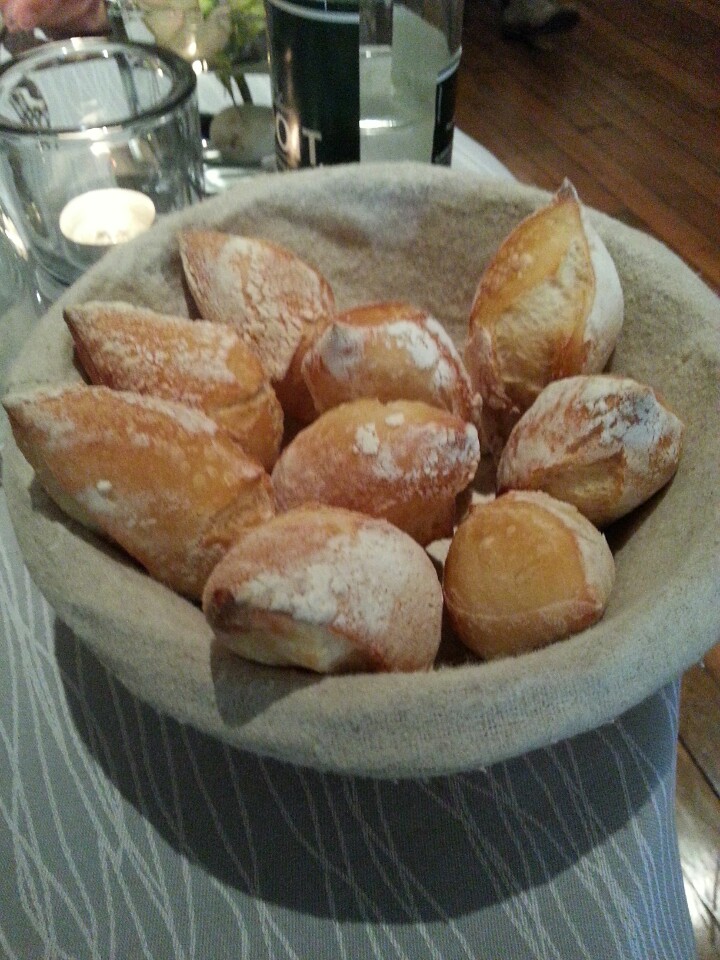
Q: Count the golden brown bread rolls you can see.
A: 9